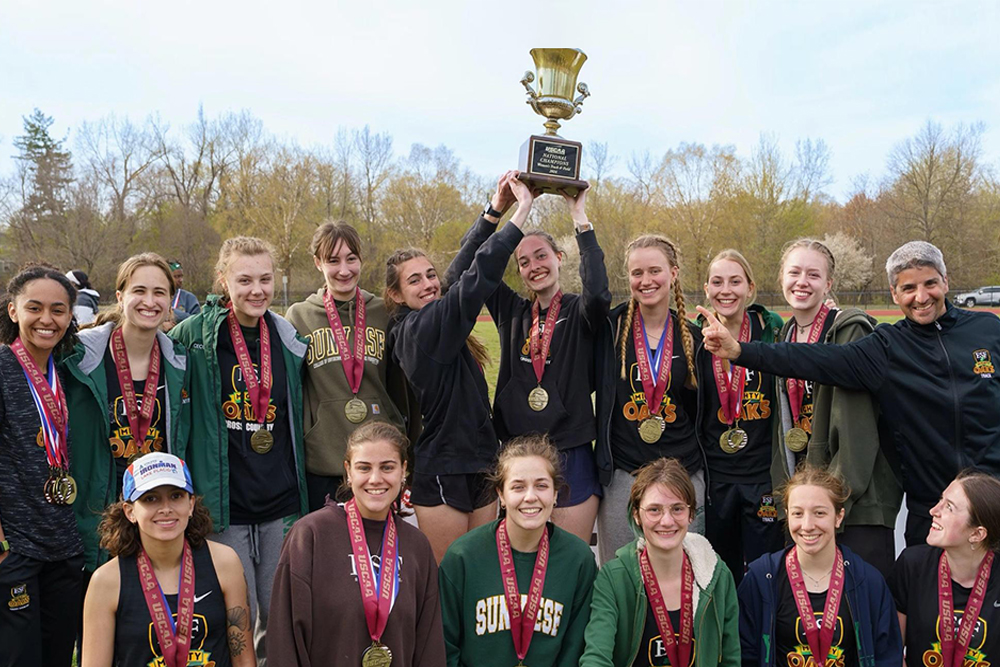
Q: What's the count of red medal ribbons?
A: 14